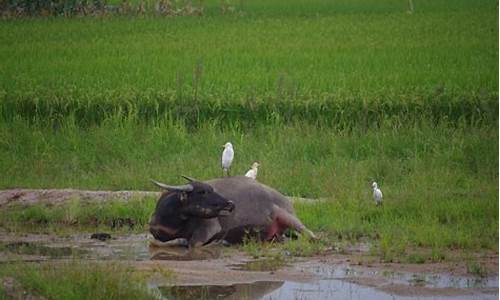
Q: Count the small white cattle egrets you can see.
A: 3